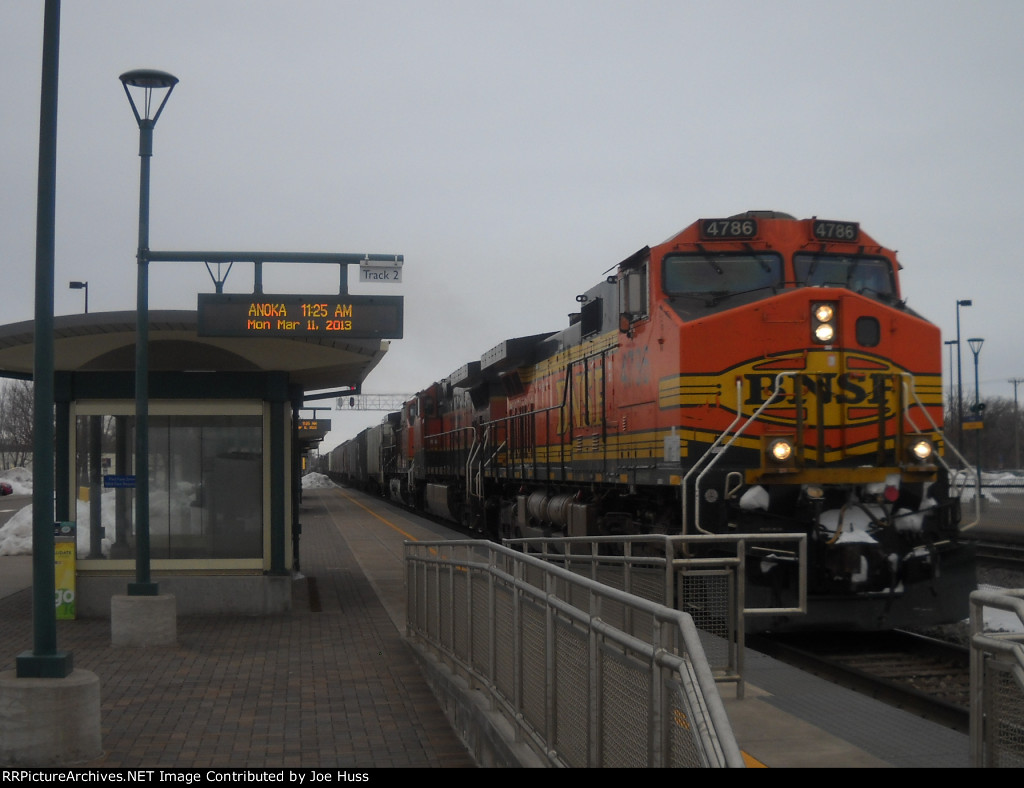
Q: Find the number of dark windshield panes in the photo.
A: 2